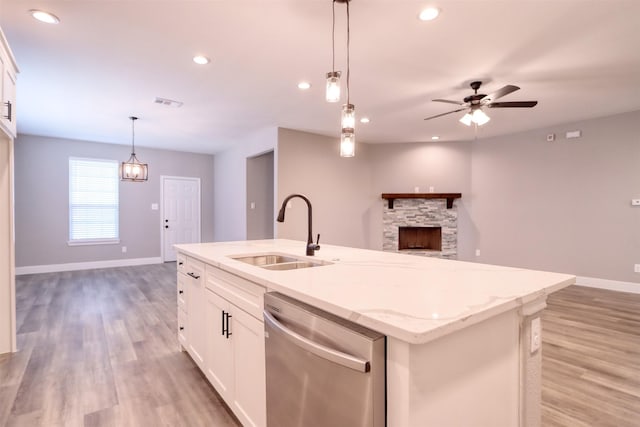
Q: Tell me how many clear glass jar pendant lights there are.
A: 3